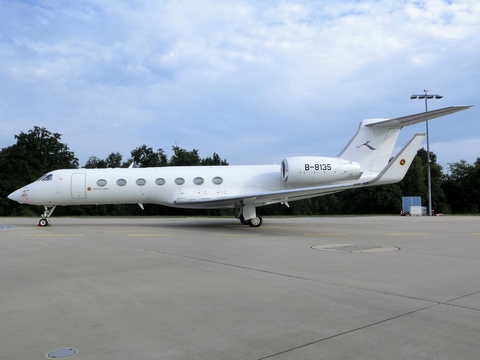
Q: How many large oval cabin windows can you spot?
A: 7